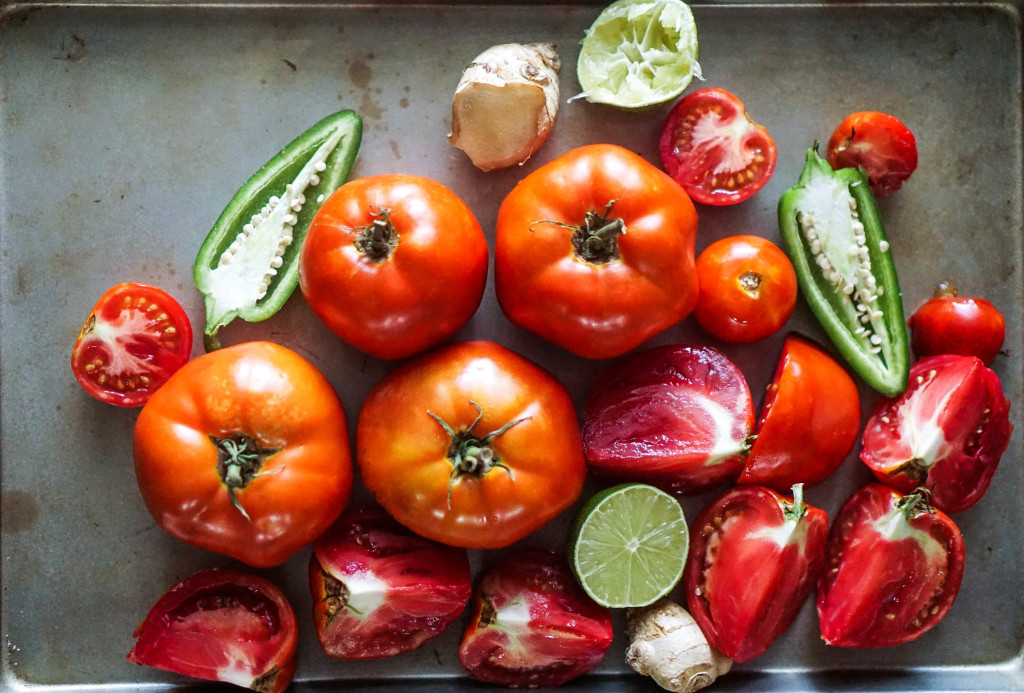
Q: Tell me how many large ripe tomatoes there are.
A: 4